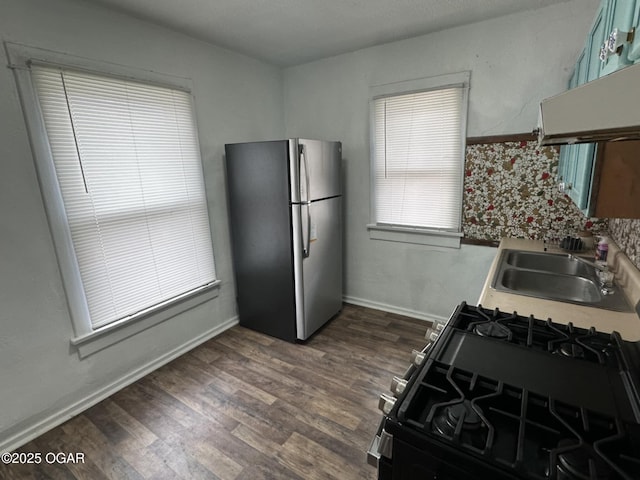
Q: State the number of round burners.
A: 4